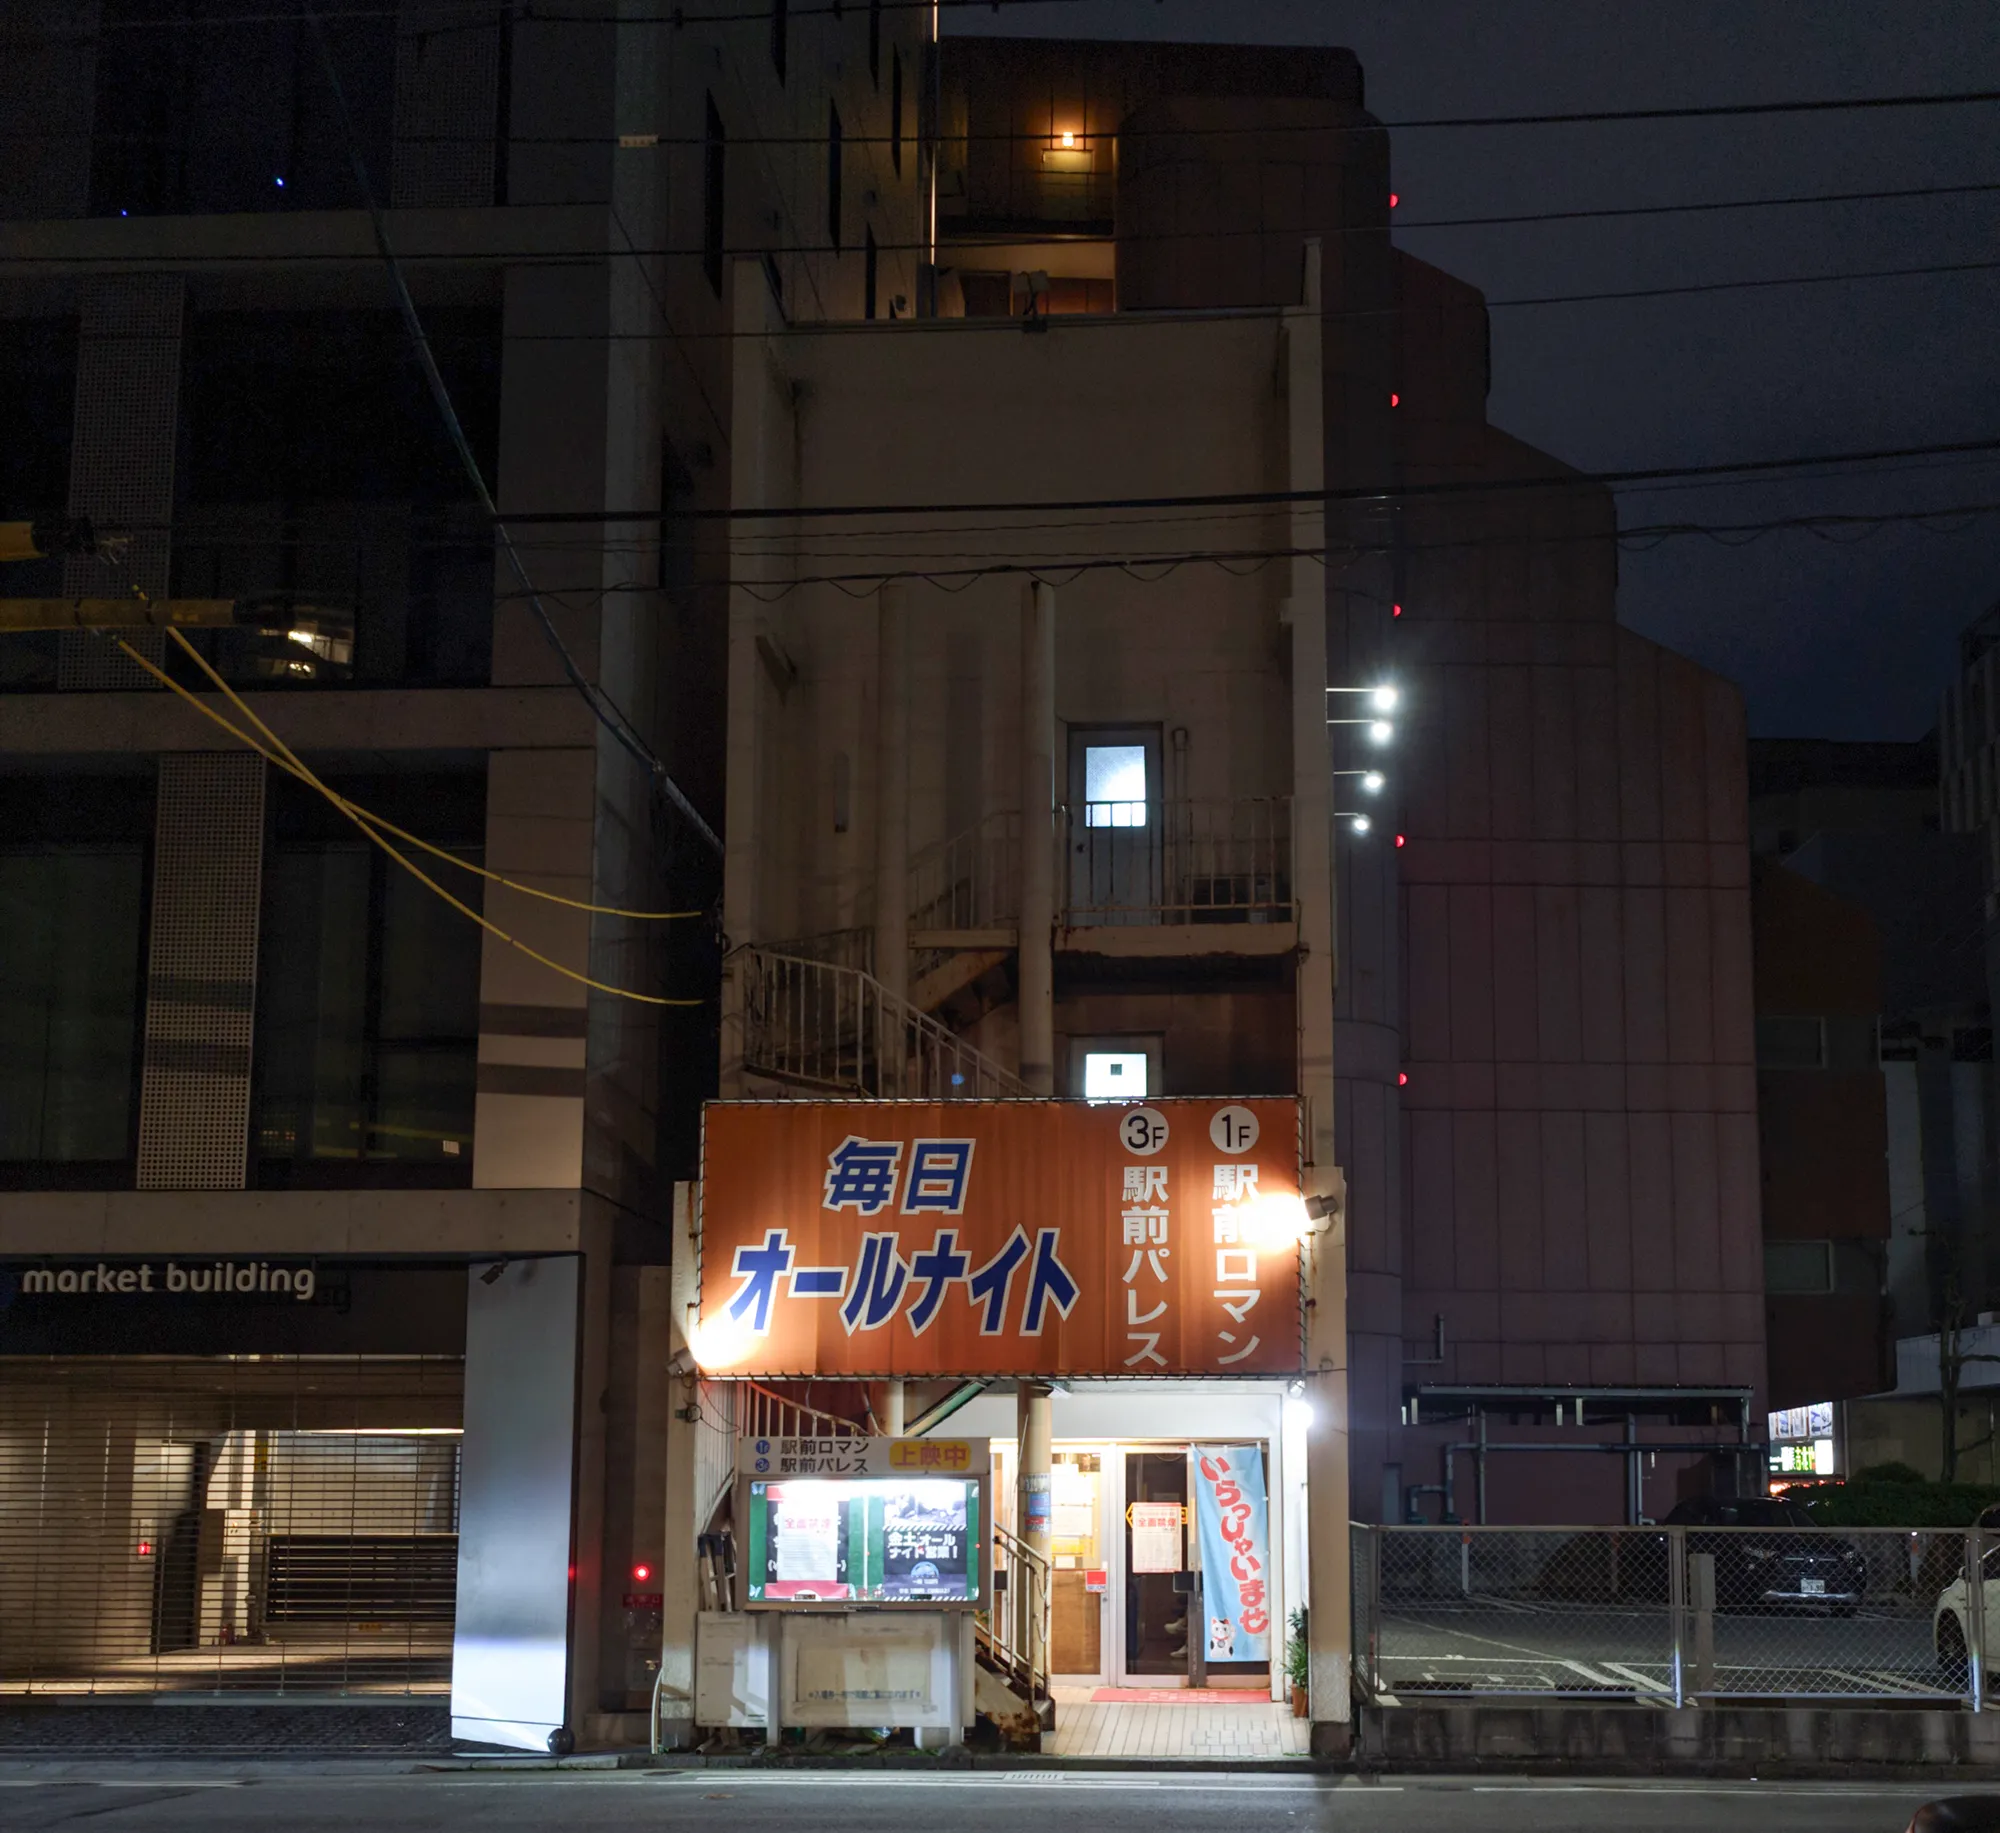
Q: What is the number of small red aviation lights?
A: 5